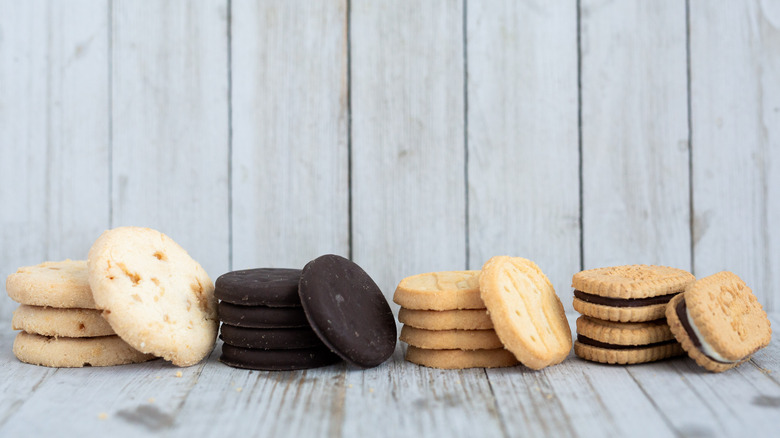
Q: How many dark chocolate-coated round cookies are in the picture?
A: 5